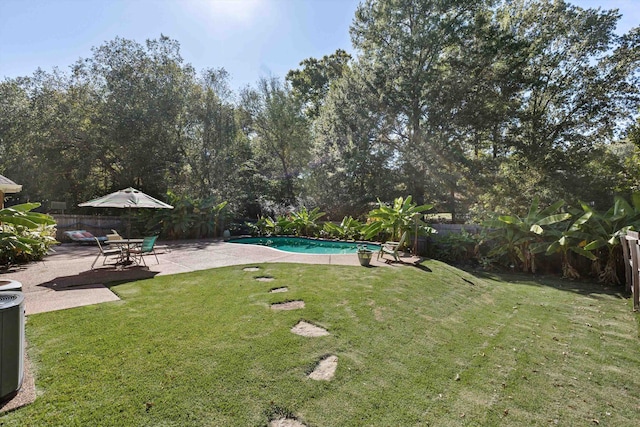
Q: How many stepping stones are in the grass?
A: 7